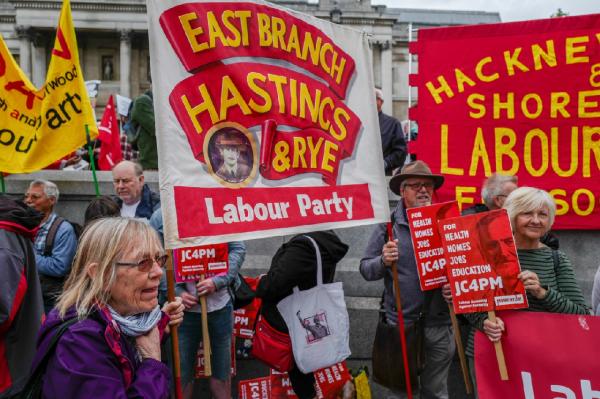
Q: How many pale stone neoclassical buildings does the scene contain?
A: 1